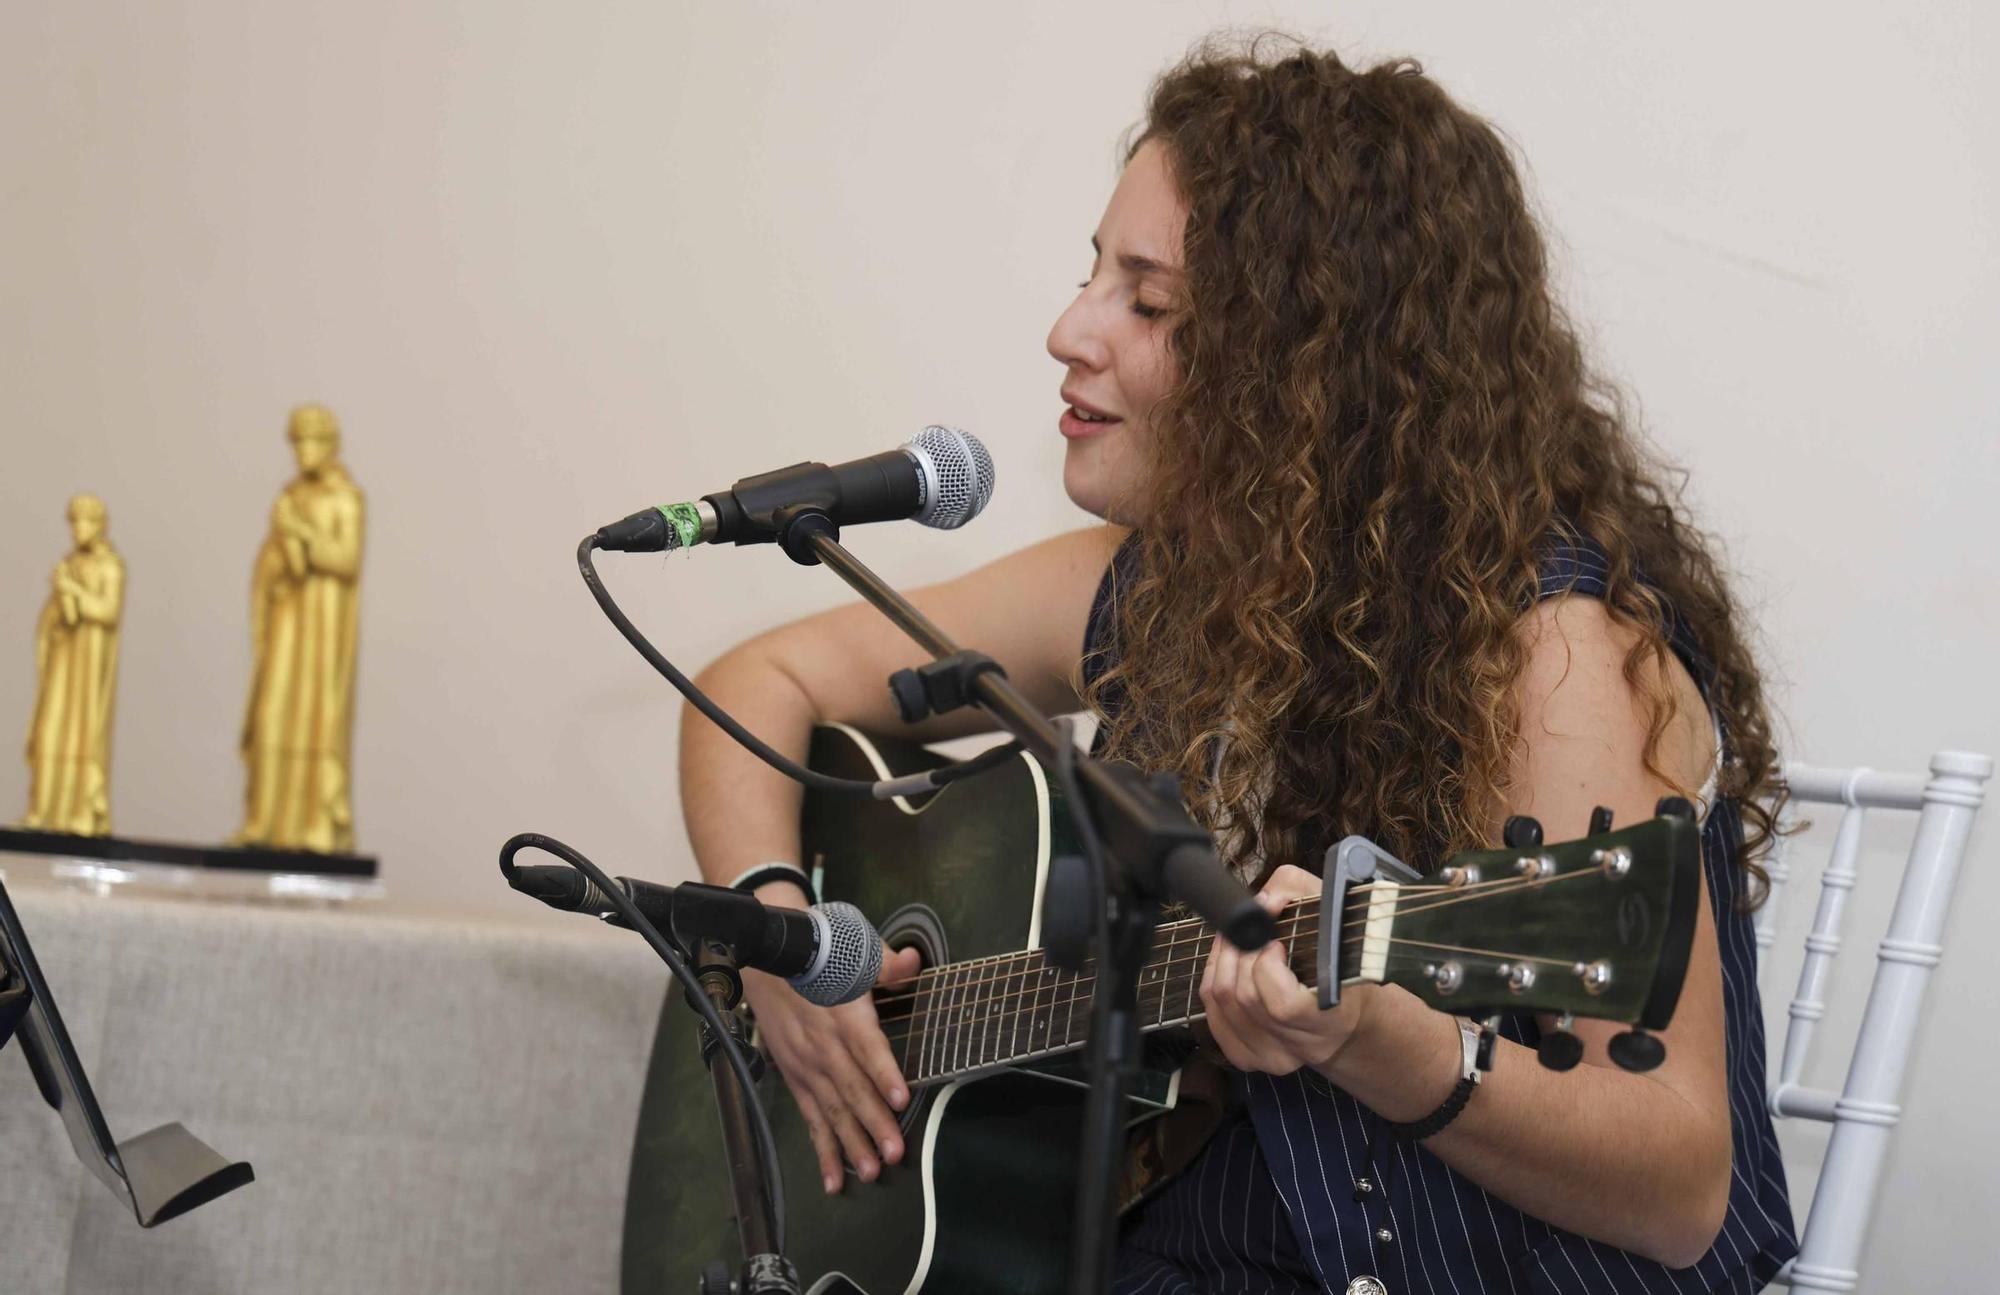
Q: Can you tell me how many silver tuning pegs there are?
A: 6